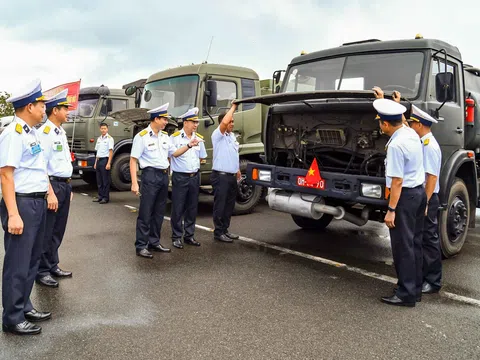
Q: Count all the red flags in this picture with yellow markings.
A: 2